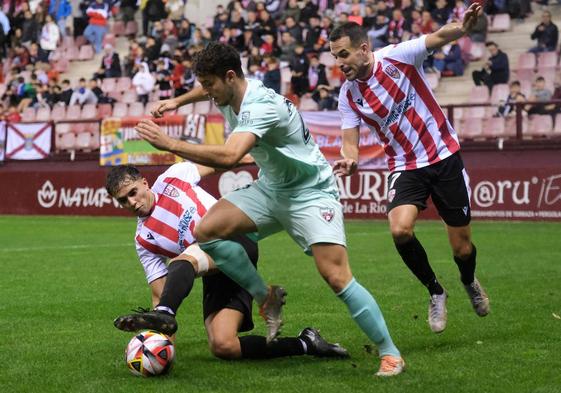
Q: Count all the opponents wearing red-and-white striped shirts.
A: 2